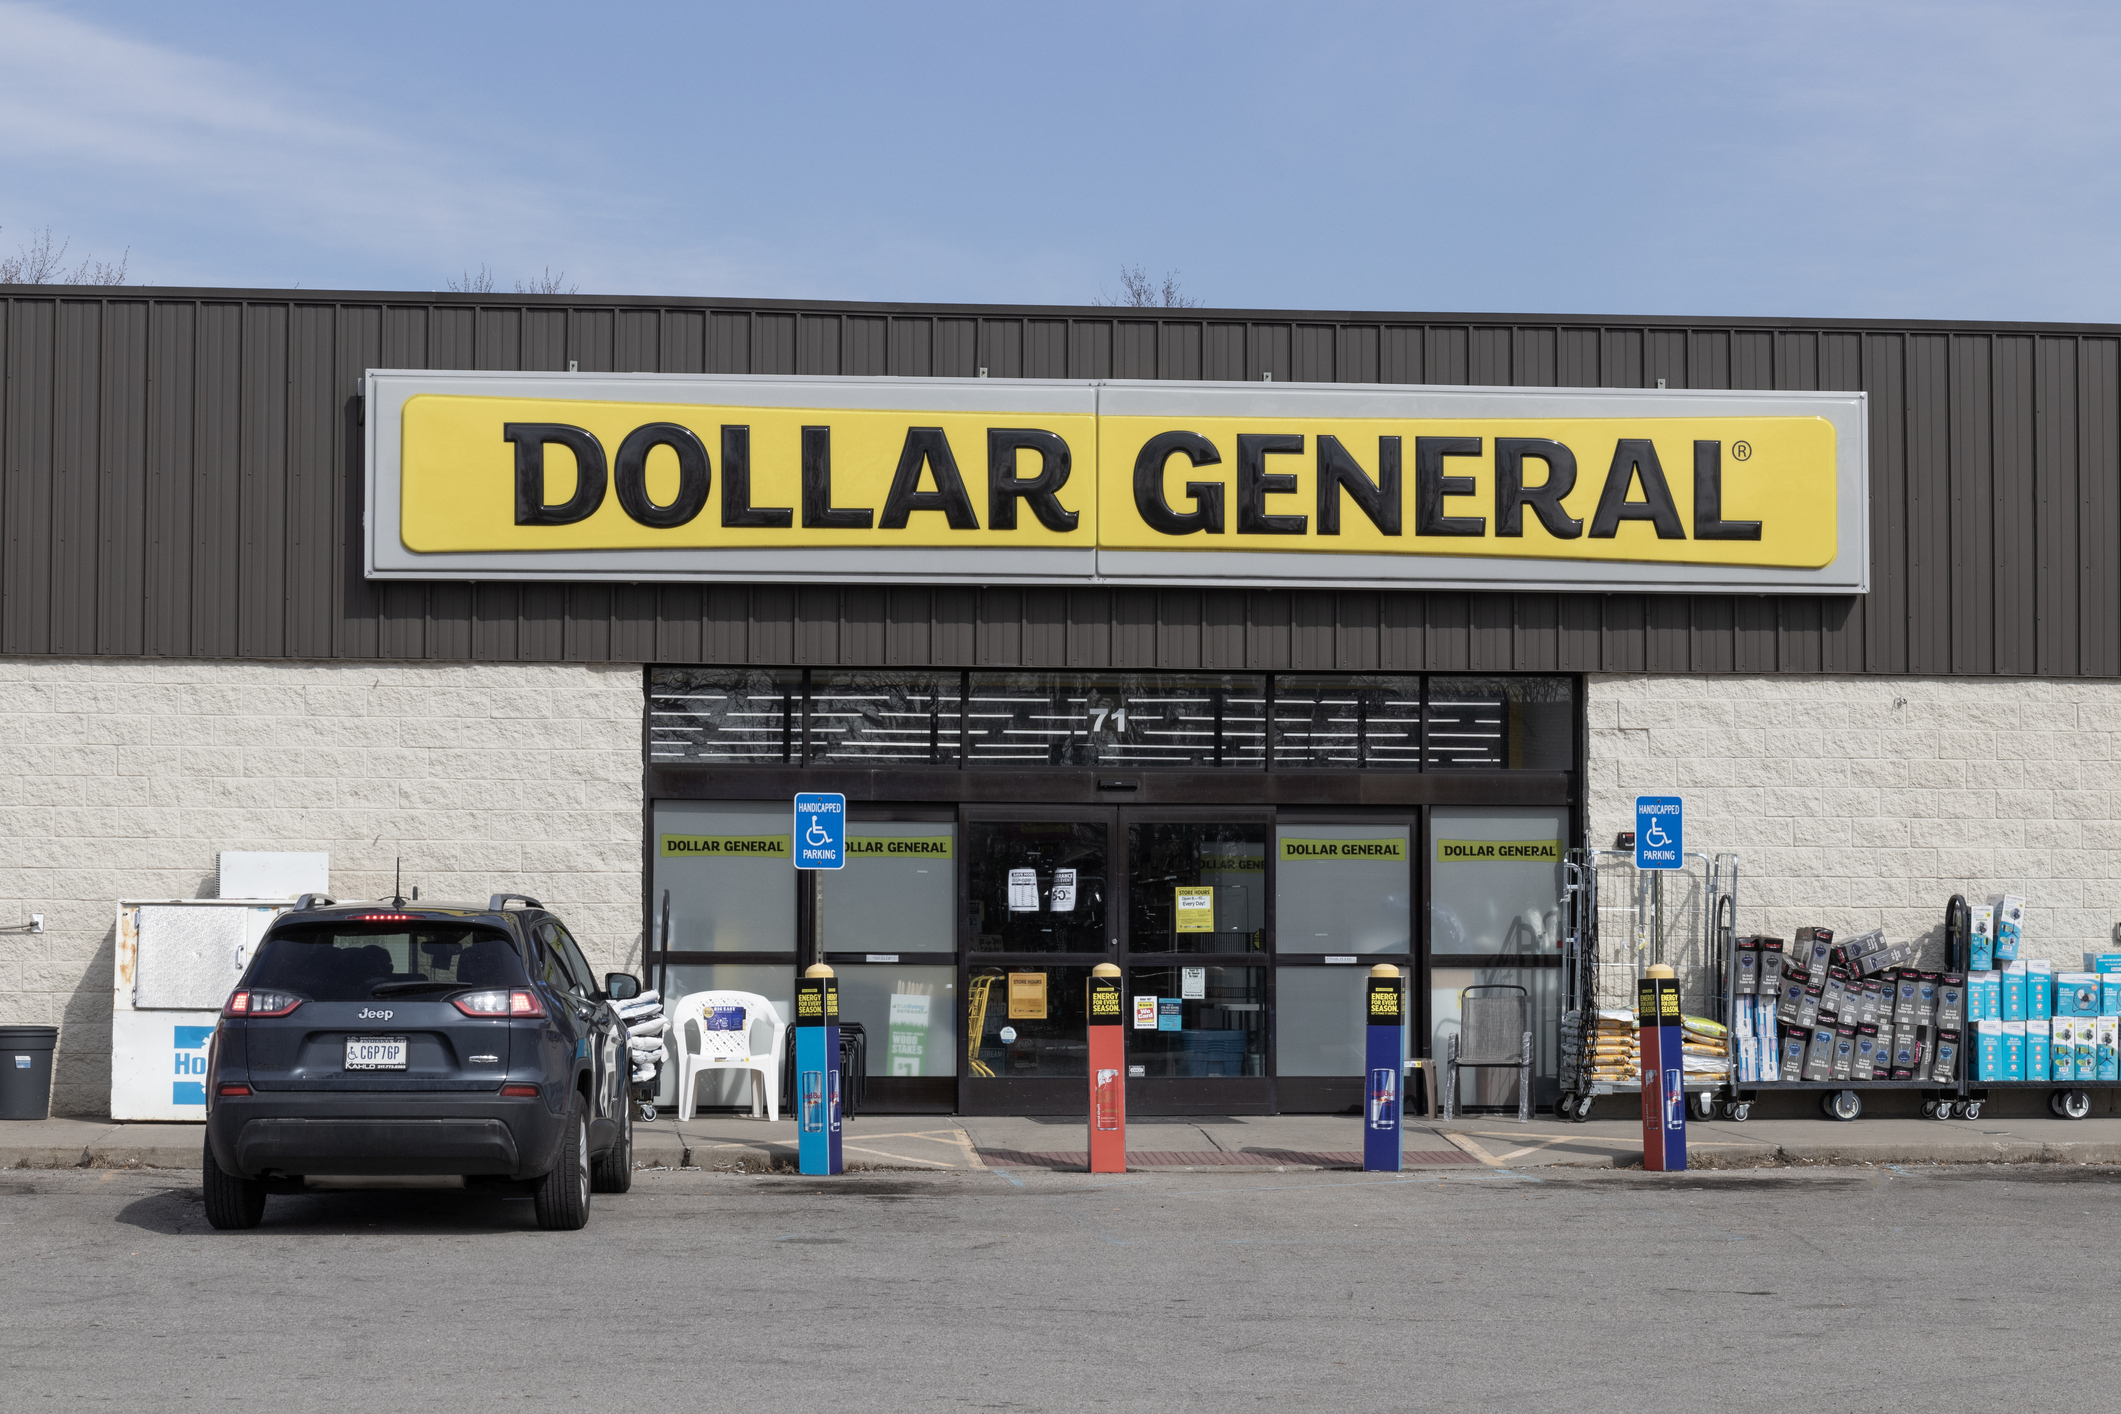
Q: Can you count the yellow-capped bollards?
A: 4